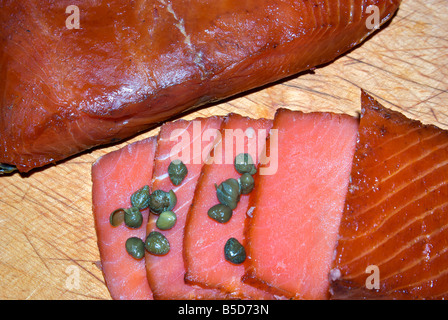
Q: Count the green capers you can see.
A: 12